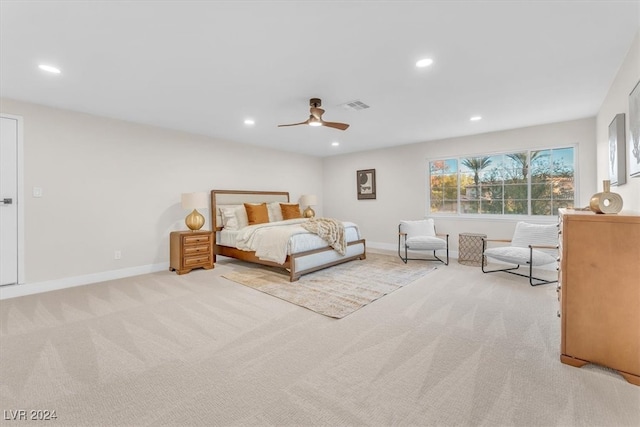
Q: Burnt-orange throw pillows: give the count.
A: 2